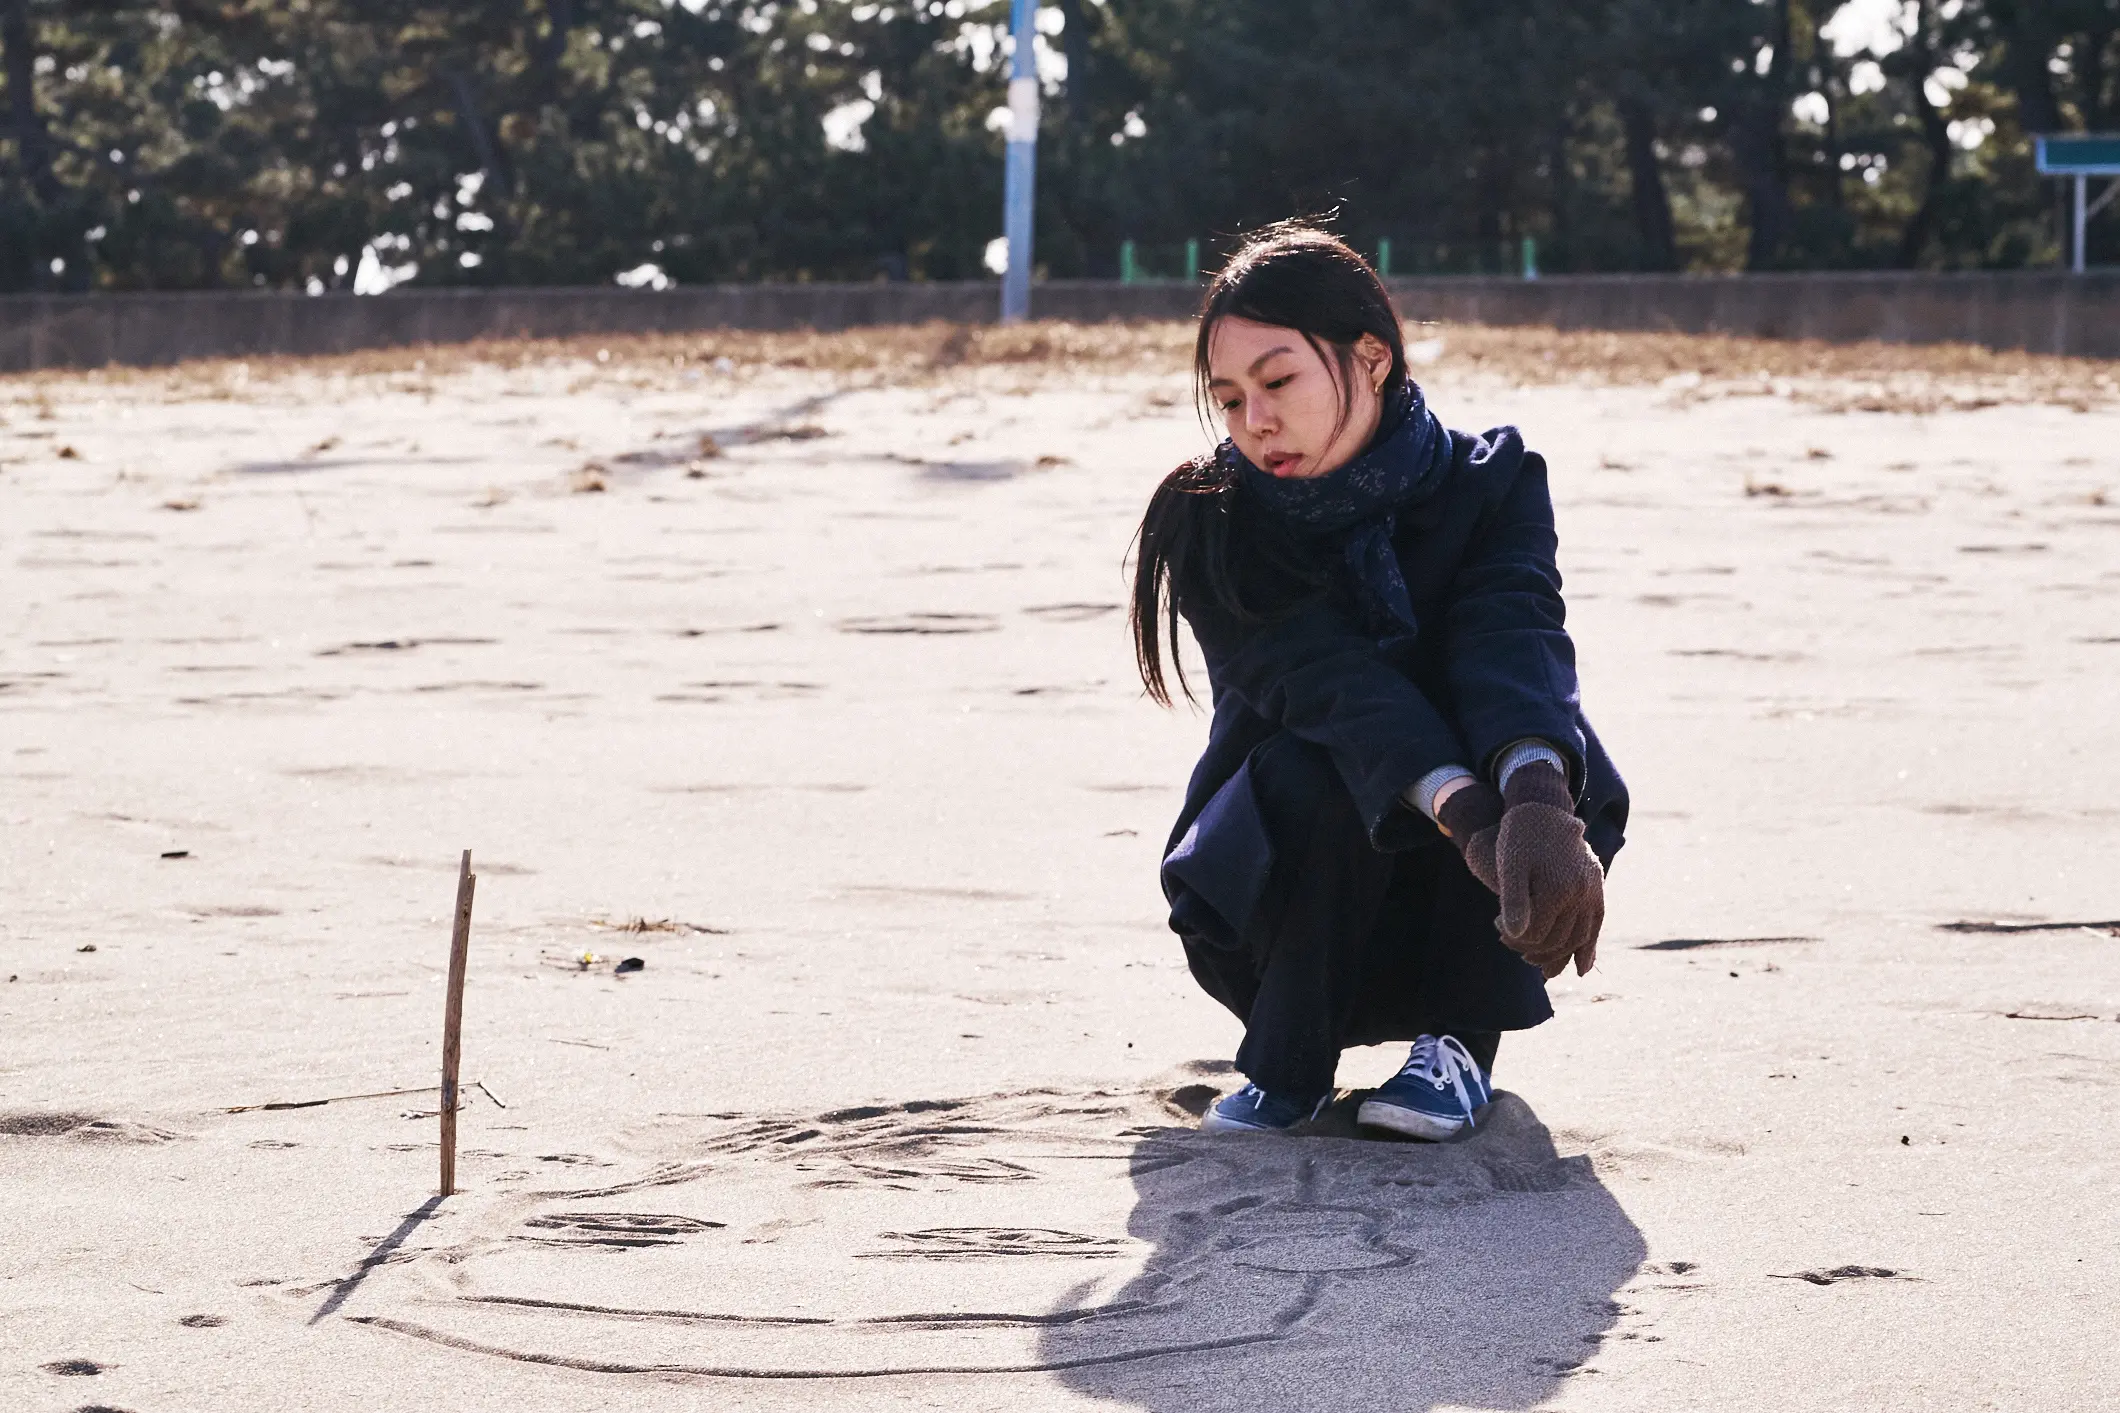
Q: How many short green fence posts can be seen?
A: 4